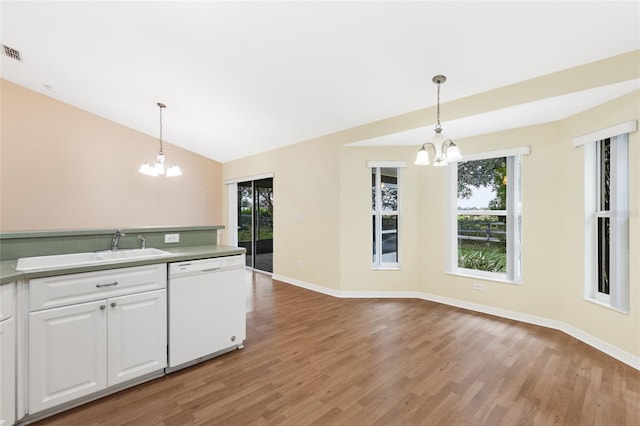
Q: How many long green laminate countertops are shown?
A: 1